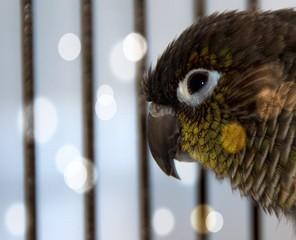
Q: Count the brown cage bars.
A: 5